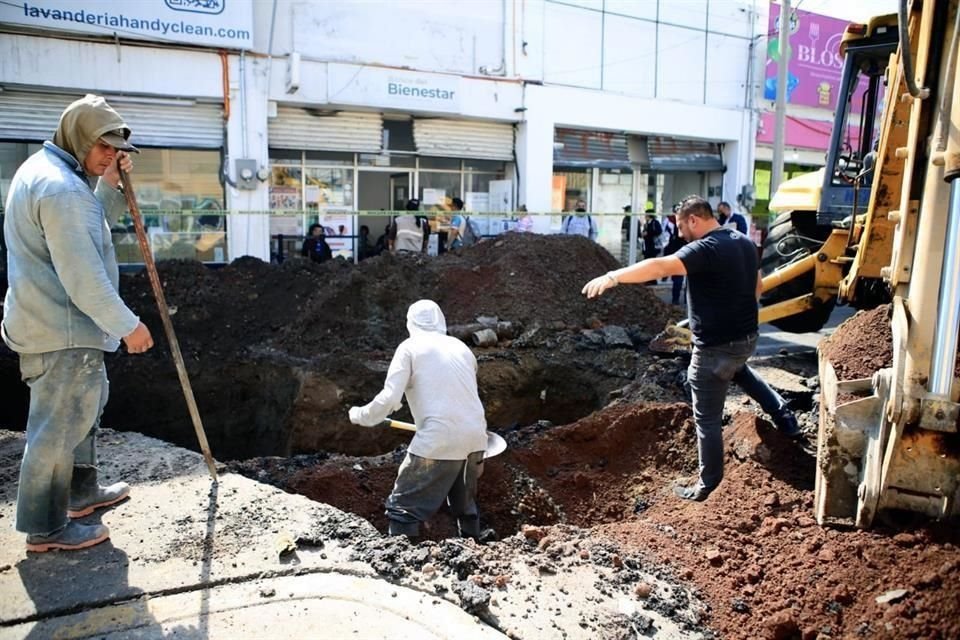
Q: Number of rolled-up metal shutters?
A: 5